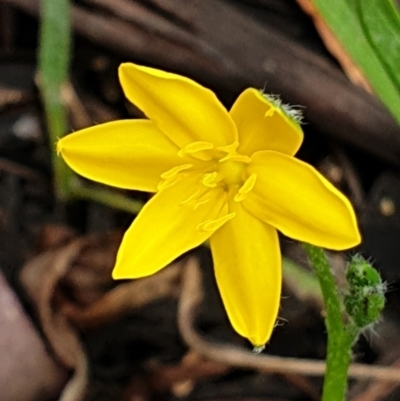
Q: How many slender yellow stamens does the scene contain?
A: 6